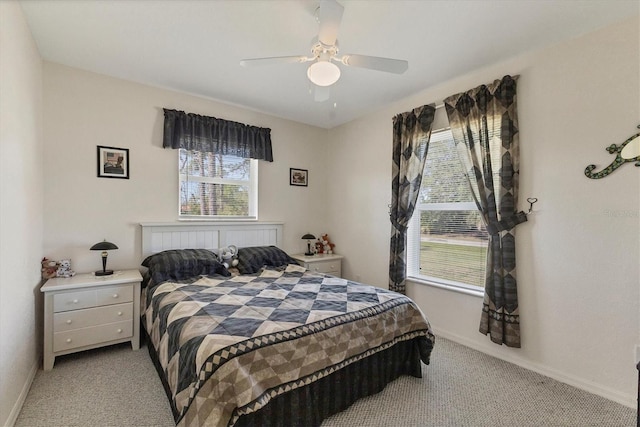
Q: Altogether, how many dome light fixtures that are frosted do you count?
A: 1